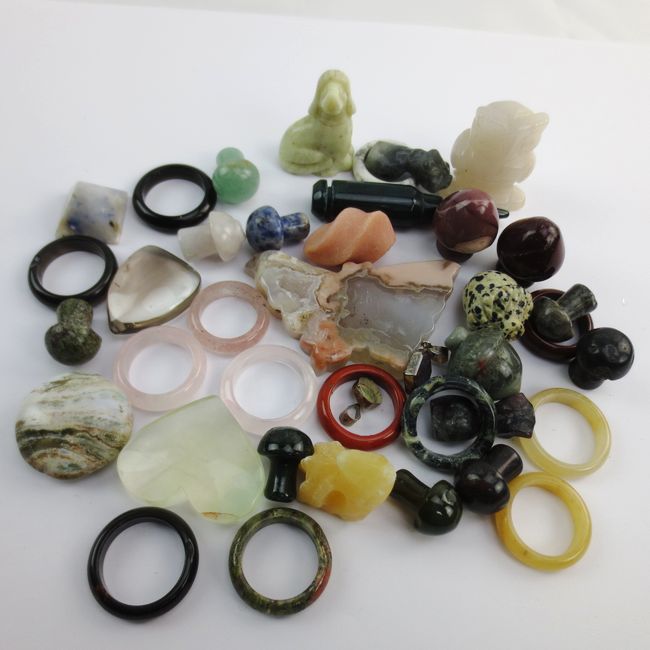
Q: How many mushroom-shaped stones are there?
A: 11